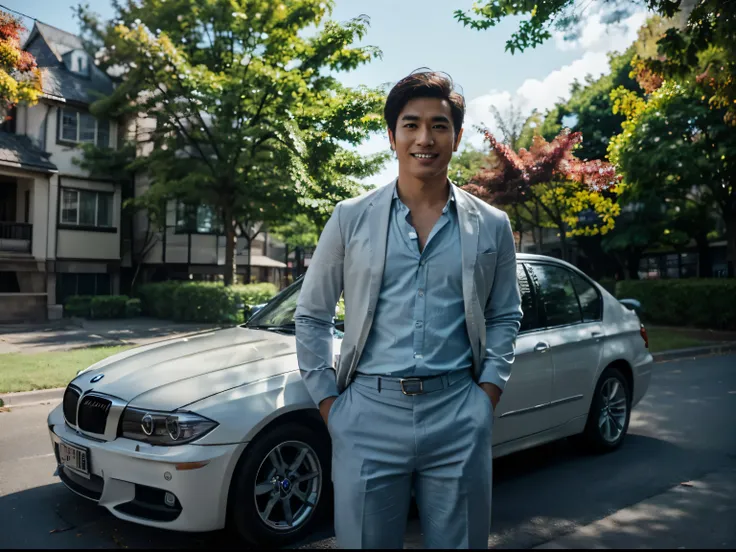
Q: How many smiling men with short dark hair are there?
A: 1